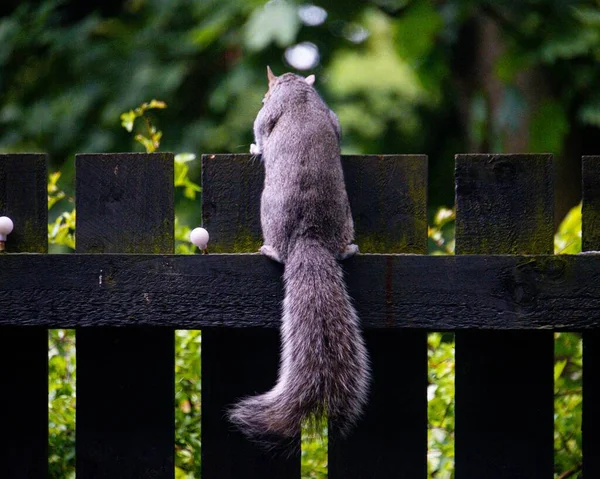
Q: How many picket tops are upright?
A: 6